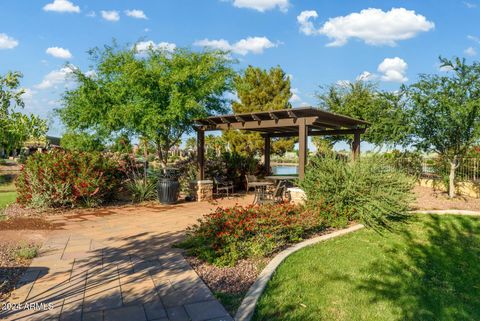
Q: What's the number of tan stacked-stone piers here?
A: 2